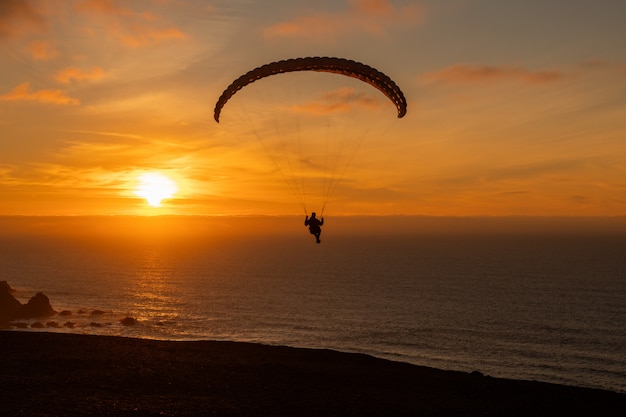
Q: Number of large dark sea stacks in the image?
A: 2